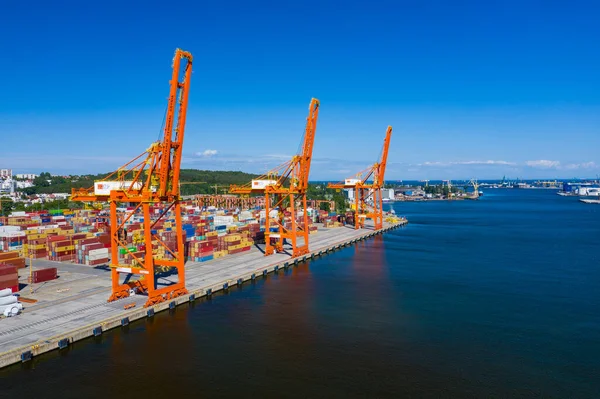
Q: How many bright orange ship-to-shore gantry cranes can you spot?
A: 3